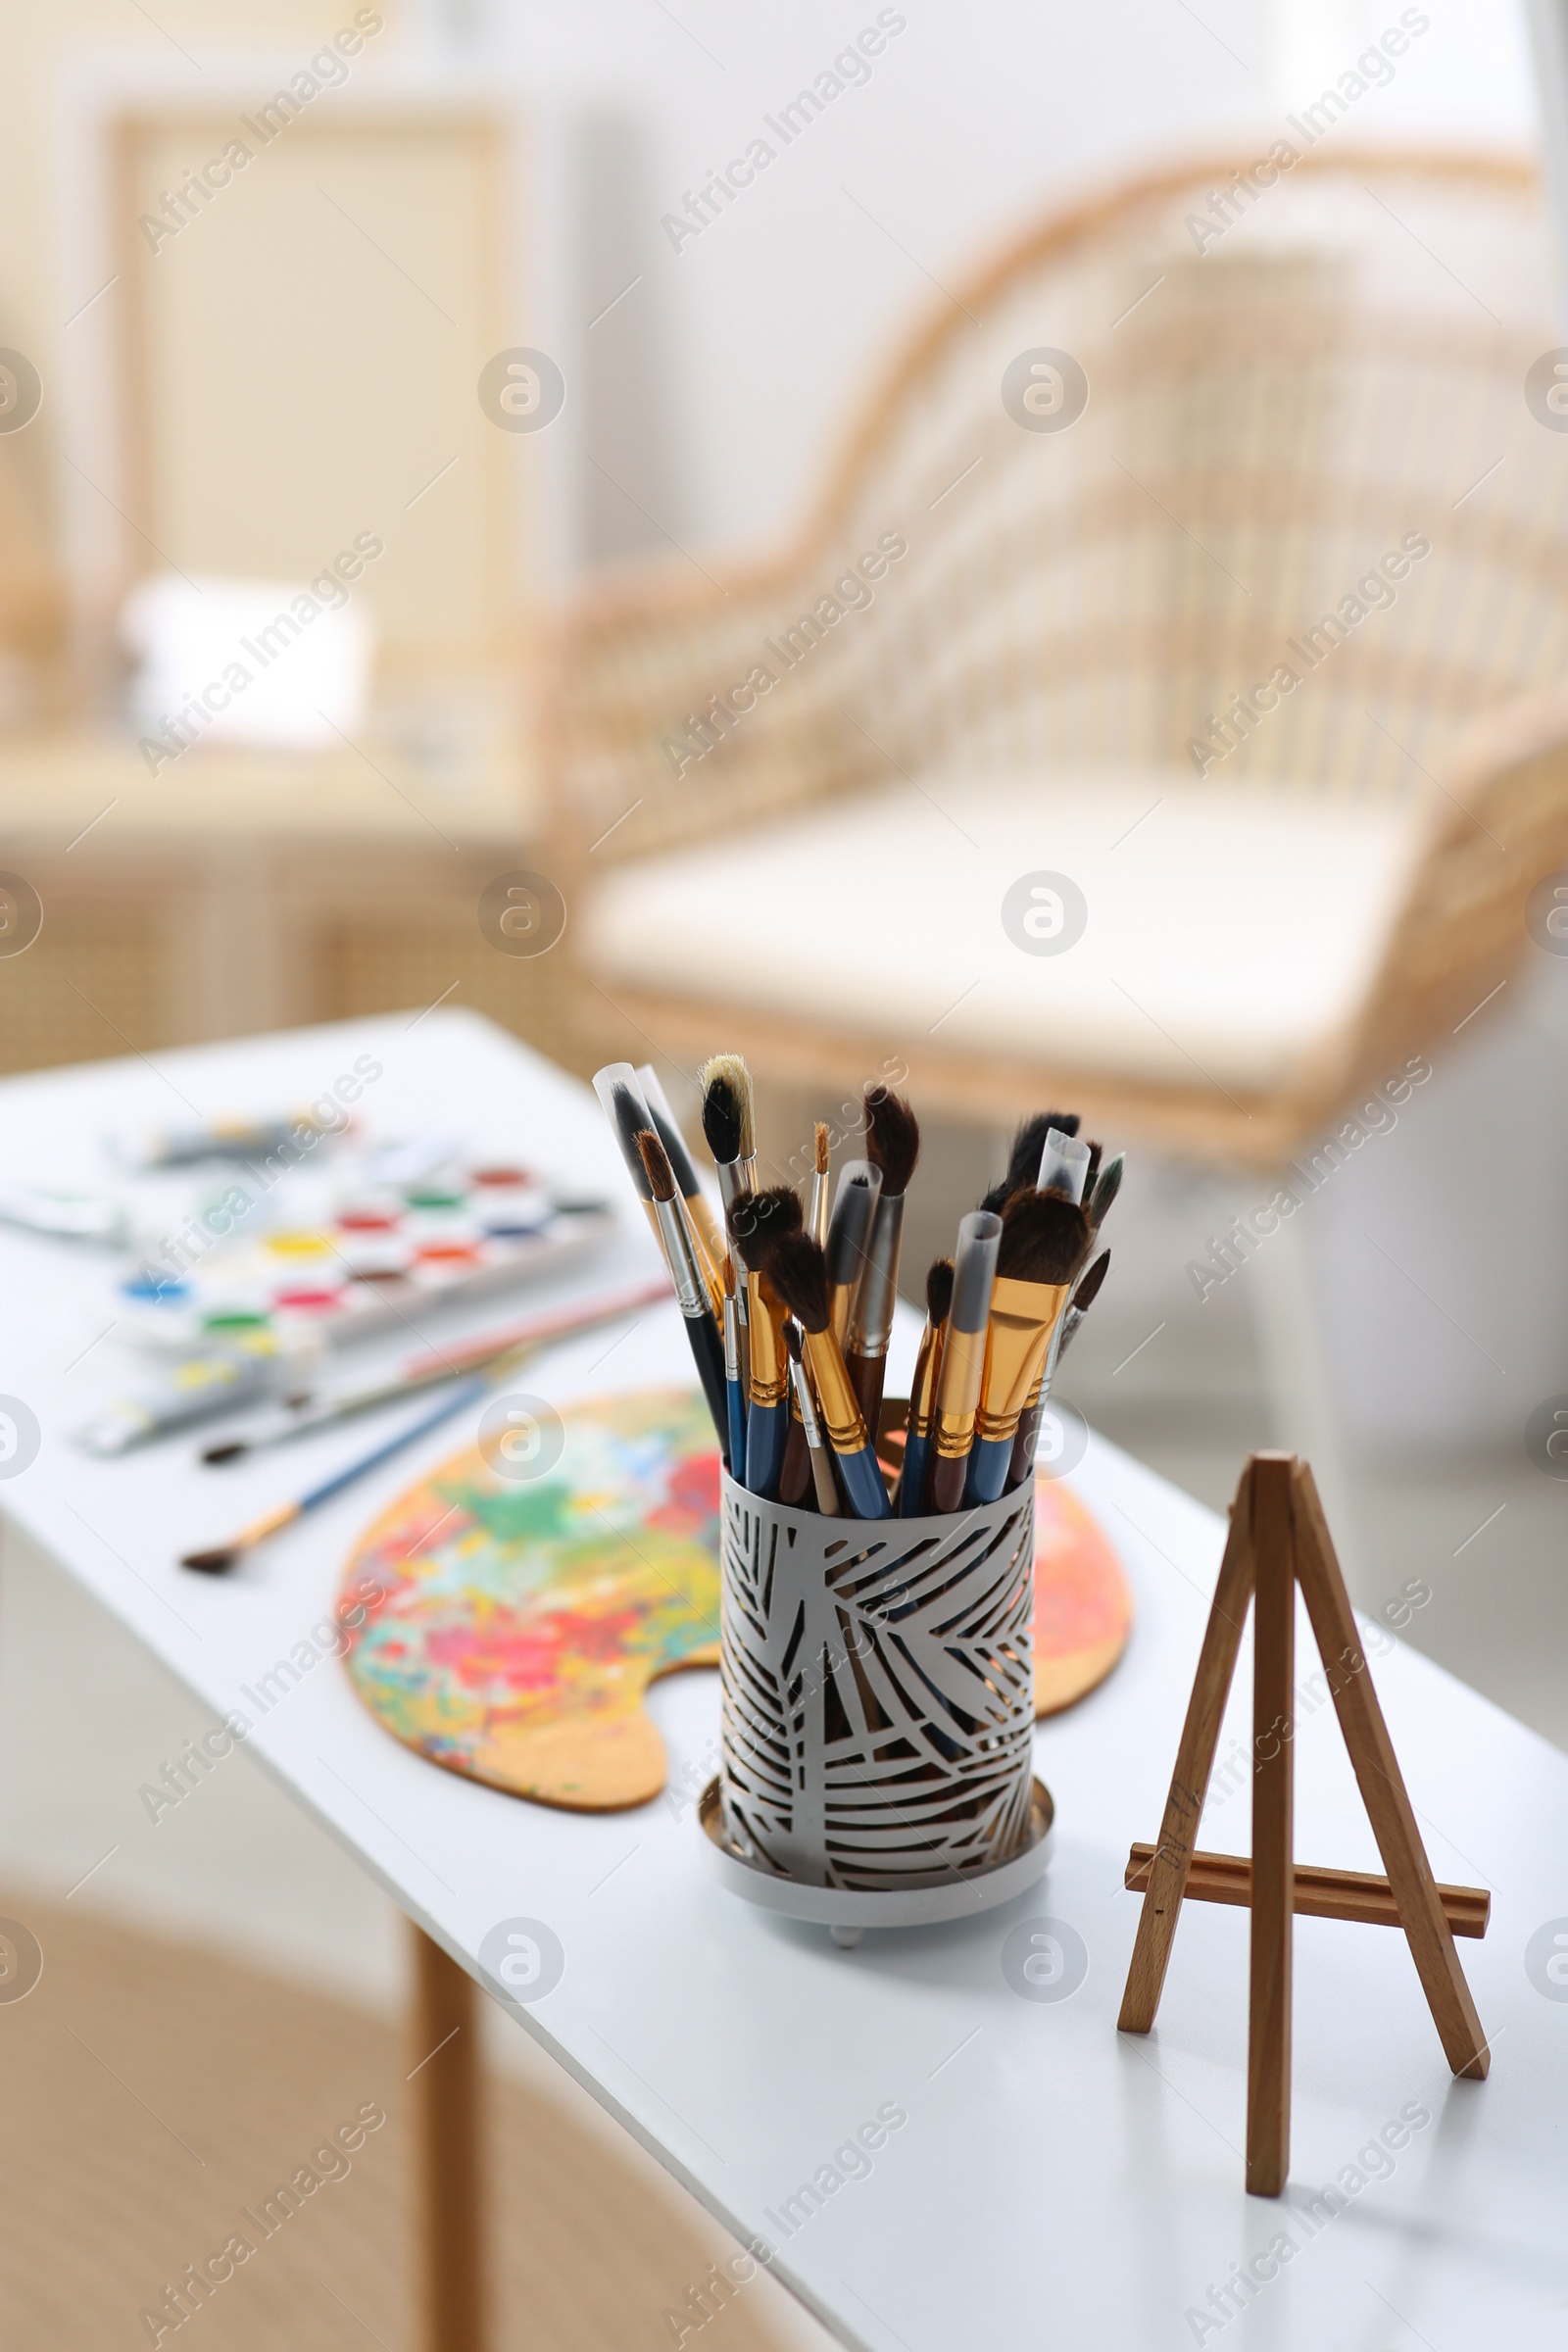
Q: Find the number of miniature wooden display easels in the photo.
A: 1